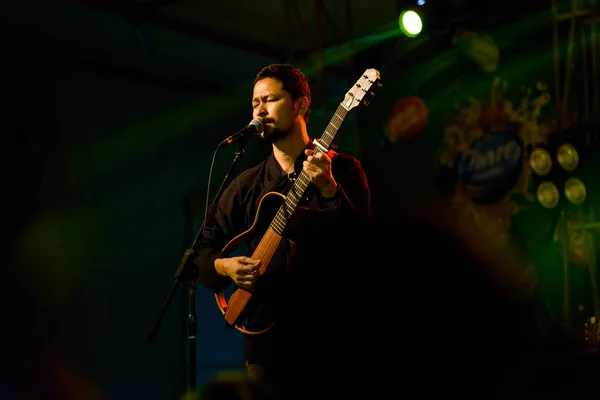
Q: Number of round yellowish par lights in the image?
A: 4